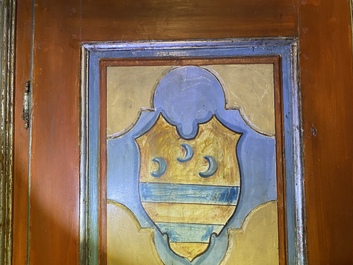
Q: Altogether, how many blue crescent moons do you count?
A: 3